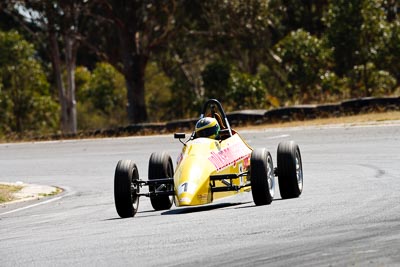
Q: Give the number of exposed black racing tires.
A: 4